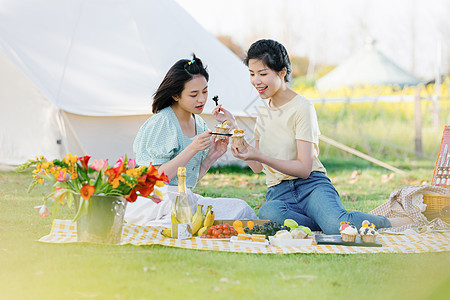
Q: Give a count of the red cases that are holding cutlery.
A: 1